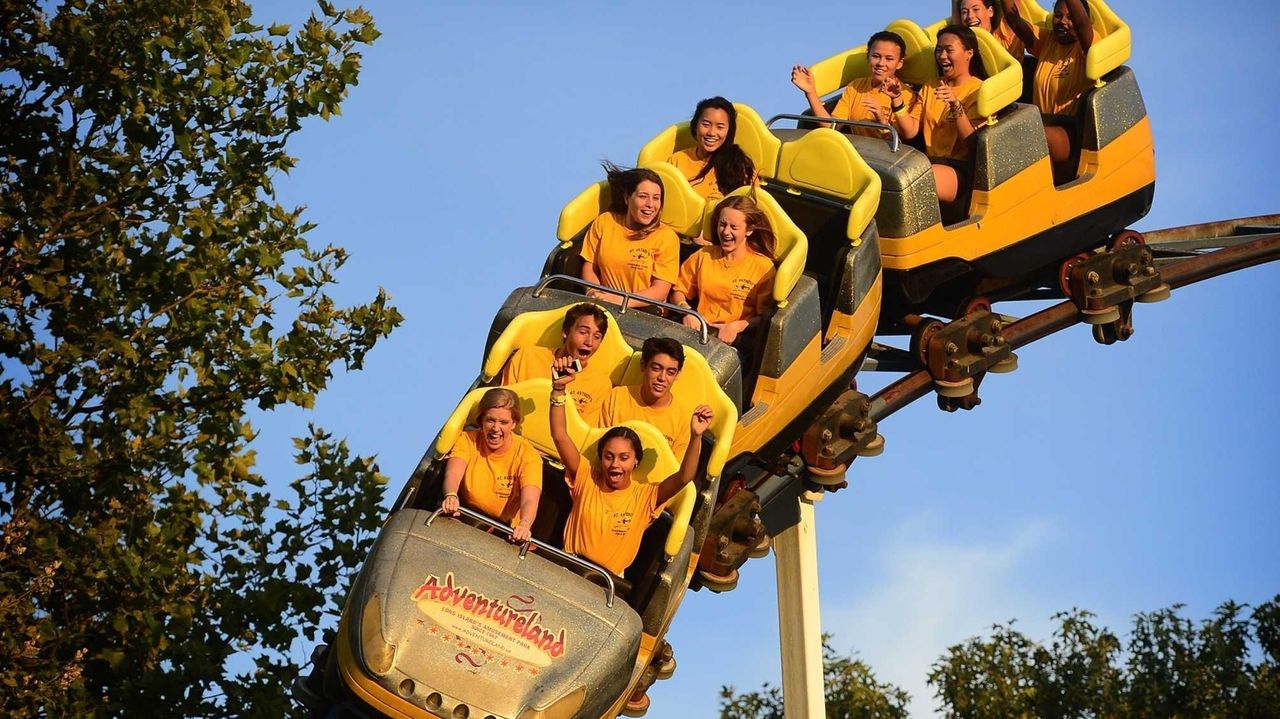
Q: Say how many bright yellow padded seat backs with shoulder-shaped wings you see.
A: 12